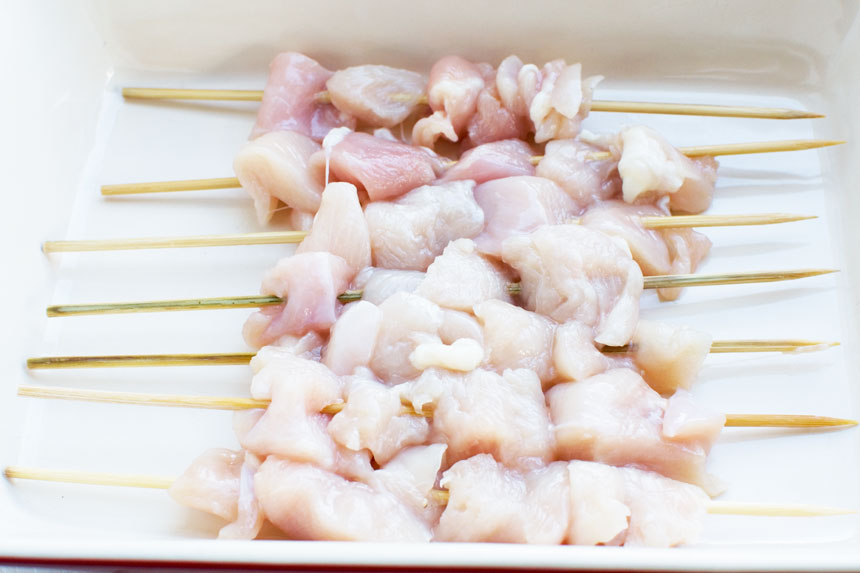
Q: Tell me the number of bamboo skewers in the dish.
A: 7